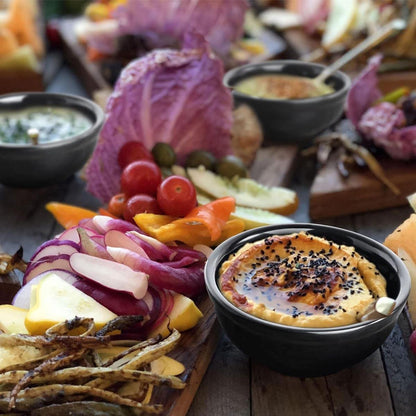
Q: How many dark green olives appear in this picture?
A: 3